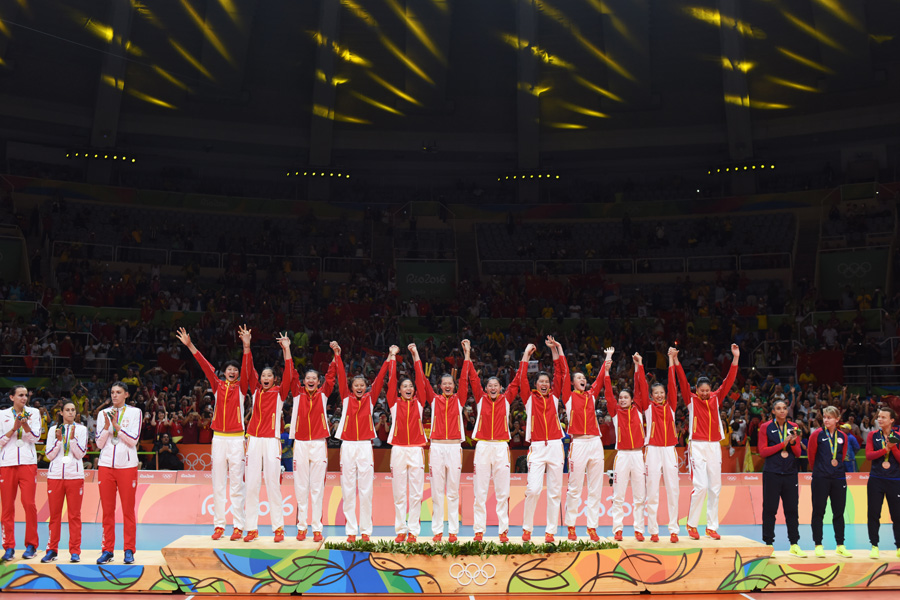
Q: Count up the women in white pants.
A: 12